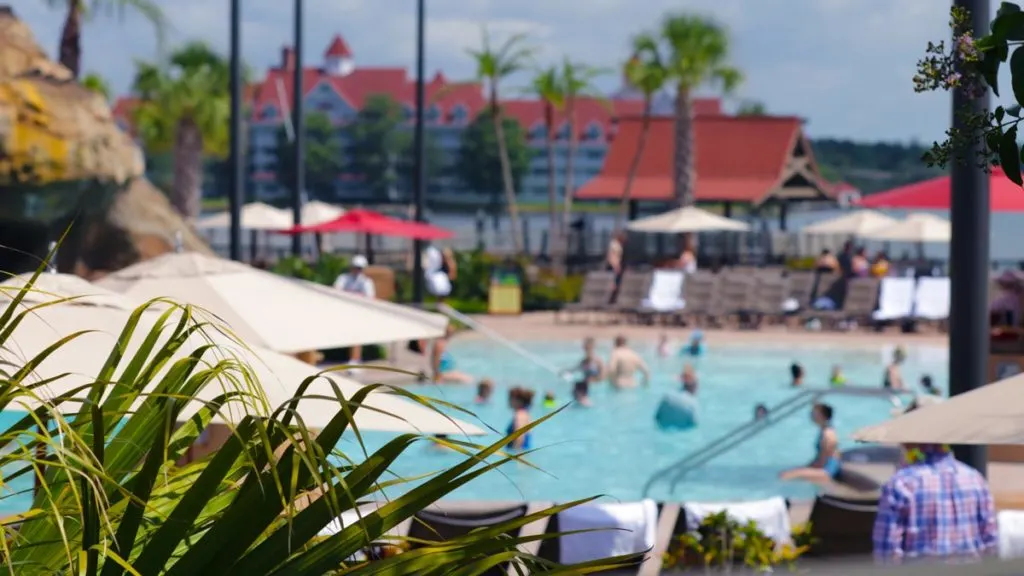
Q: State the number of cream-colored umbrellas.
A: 8